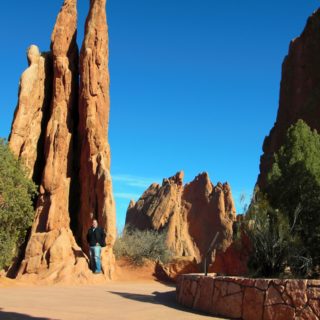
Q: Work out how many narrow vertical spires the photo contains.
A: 3